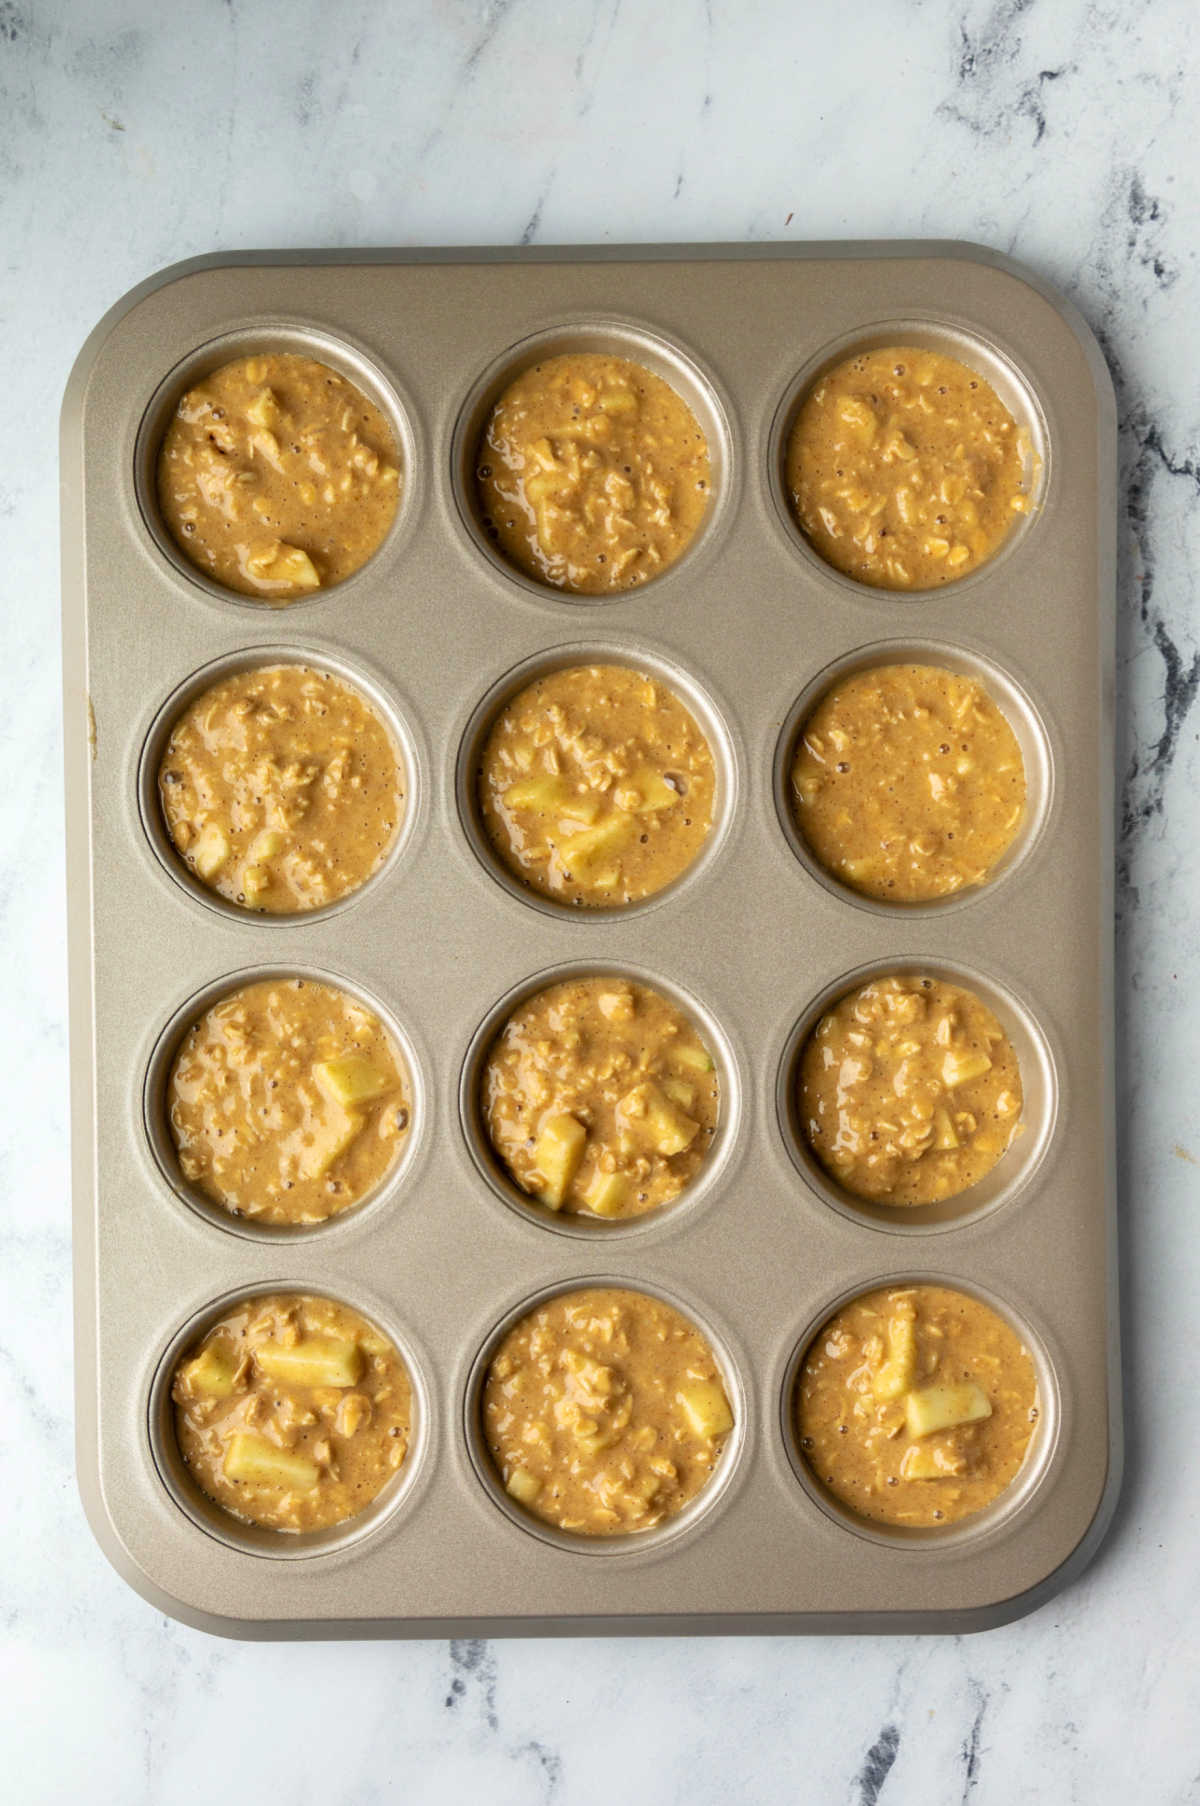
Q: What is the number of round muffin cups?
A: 12